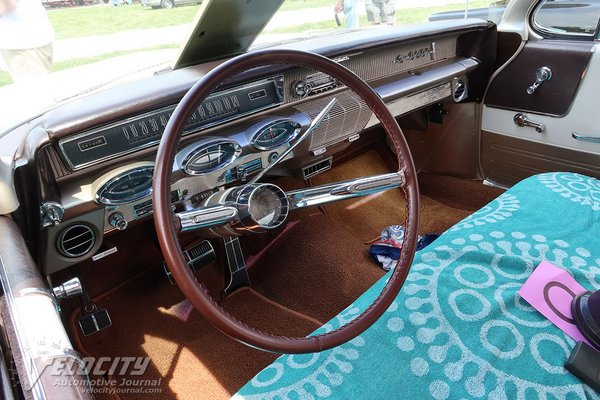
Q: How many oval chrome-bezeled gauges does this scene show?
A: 3